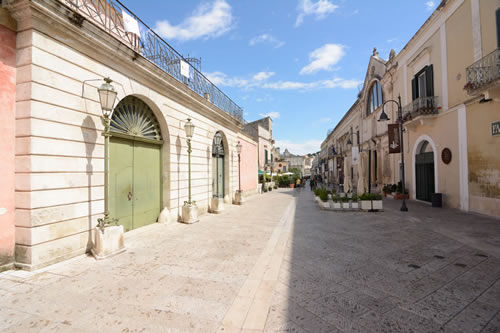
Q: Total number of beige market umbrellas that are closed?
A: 2